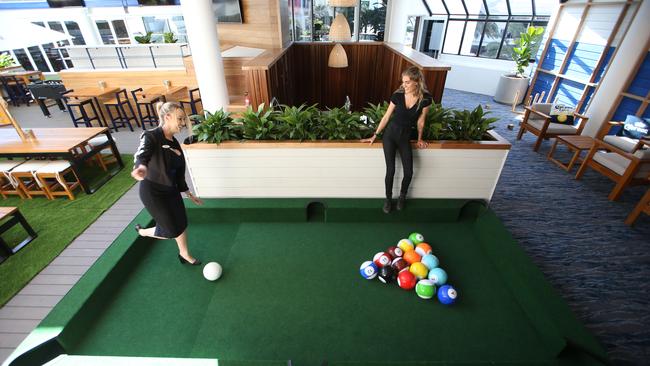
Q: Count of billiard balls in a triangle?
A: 15